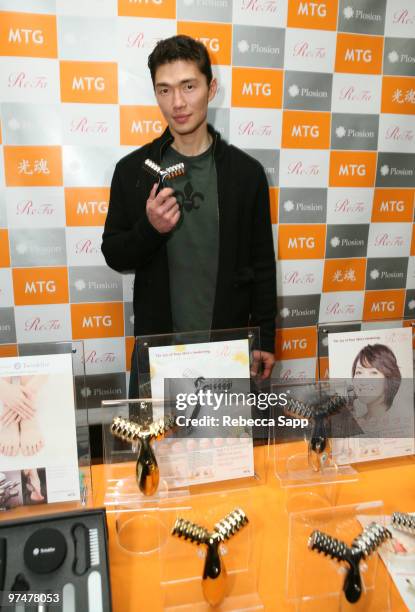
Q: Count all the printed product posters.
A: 3